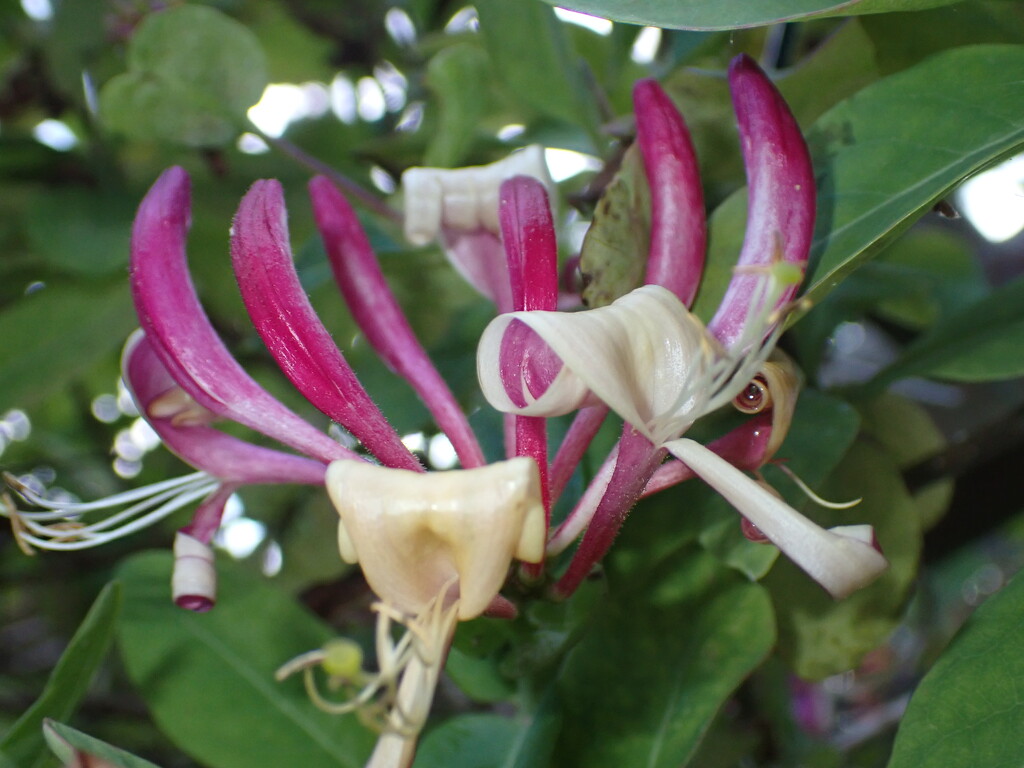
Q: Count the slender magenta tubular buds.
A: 6